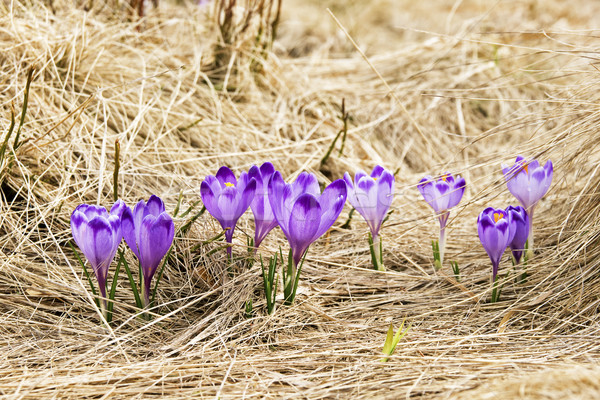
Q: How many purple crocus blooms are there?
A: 10